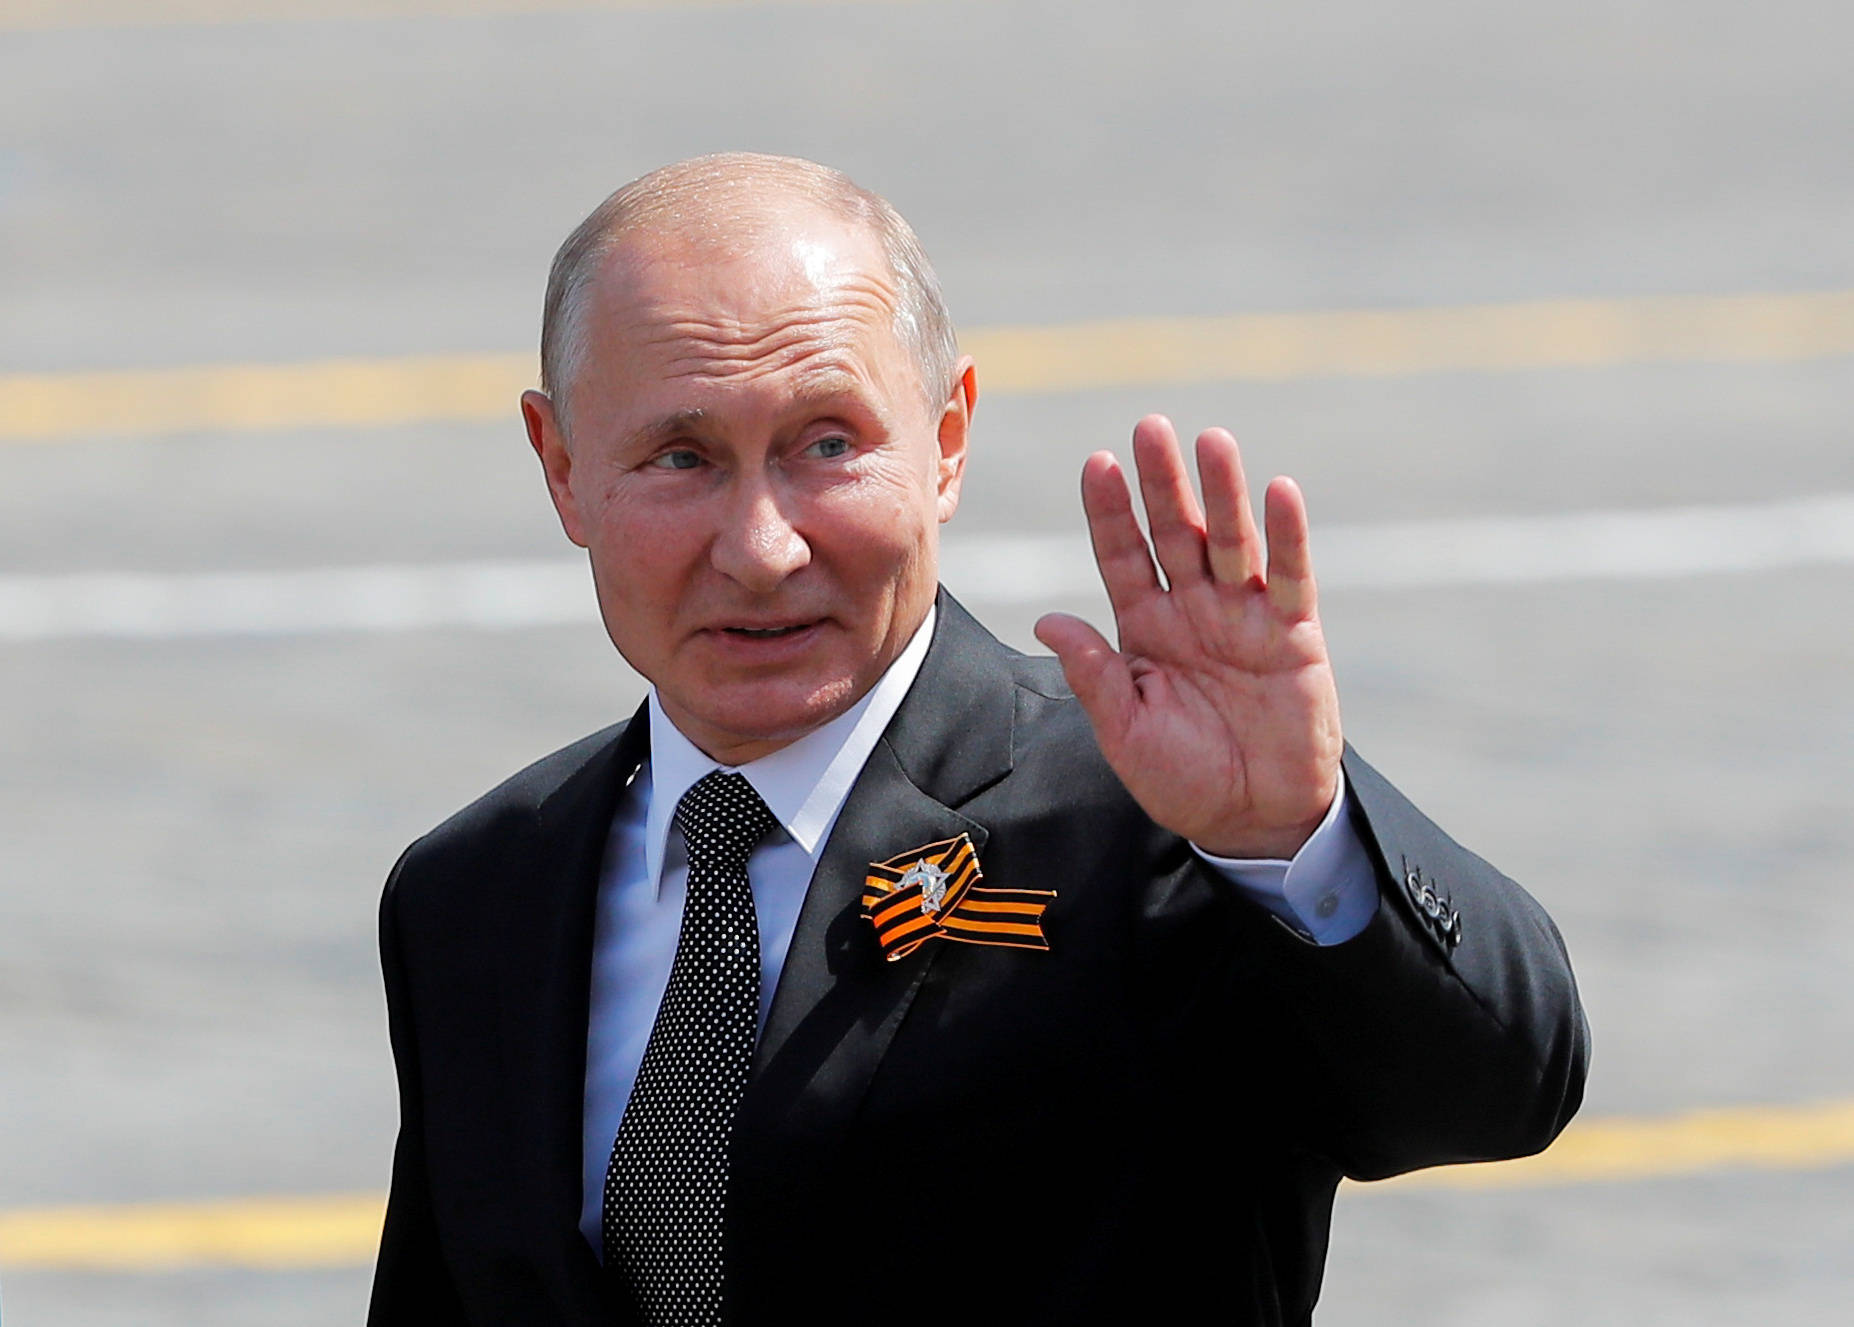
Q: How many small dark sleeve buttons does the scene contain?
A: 4